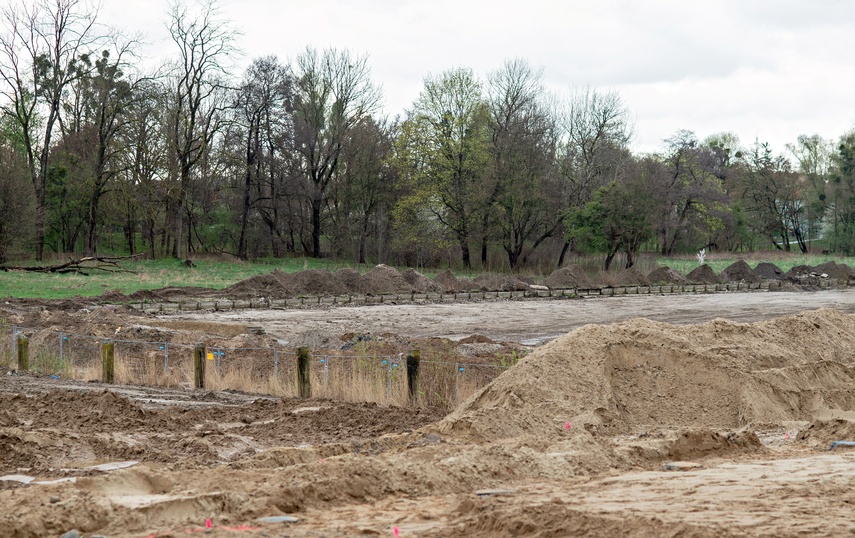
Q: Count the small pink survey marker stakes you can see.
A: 4